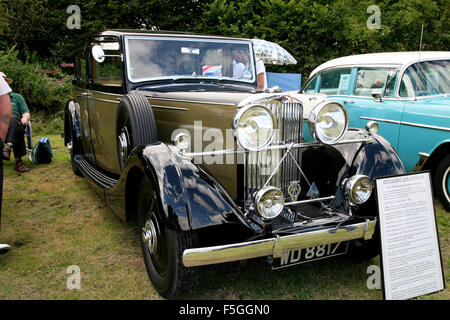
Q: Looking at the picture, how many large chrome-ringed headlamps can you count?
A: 2